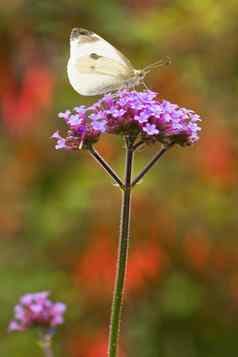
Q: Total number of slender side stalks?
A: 2